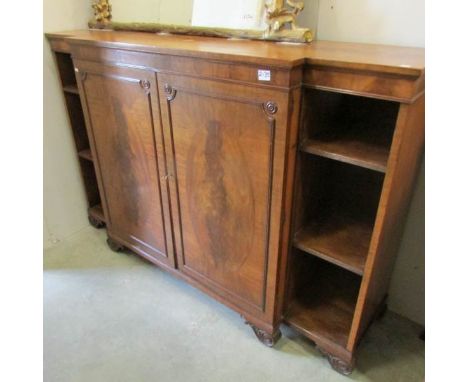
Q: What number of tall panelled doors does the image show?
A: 2